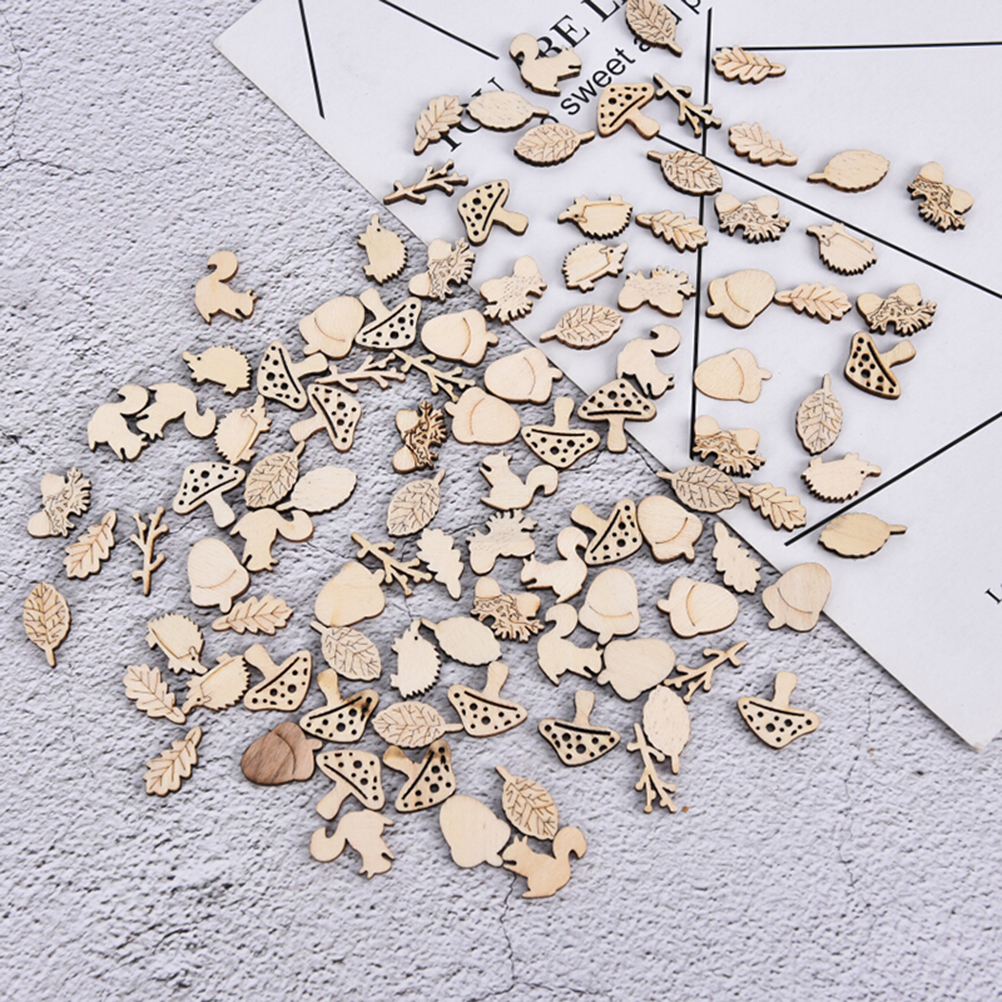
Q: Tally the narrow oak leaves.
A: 12